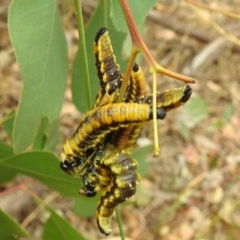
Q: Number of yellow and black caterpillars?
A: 5